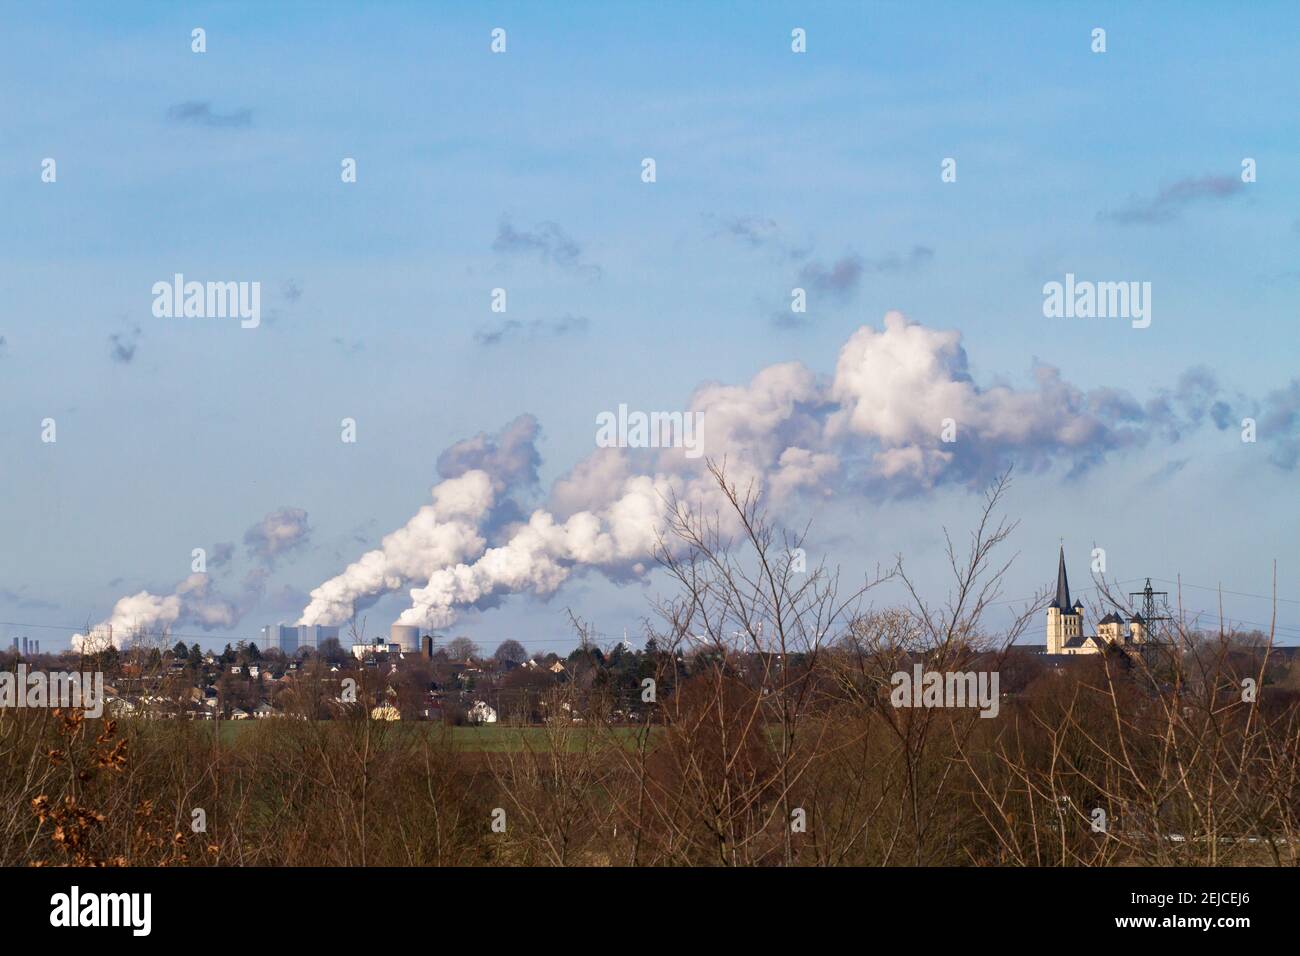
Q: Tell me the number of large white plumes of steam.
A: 3